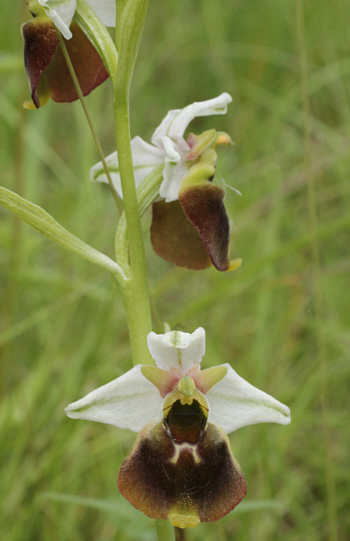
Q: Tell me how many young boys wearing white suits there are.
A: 0